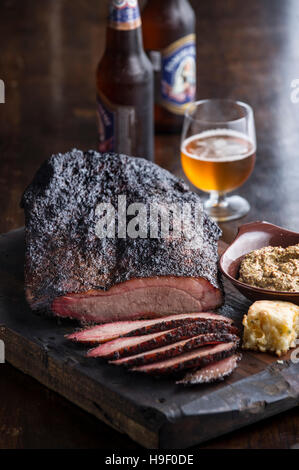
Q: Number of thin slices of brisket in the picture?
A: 5